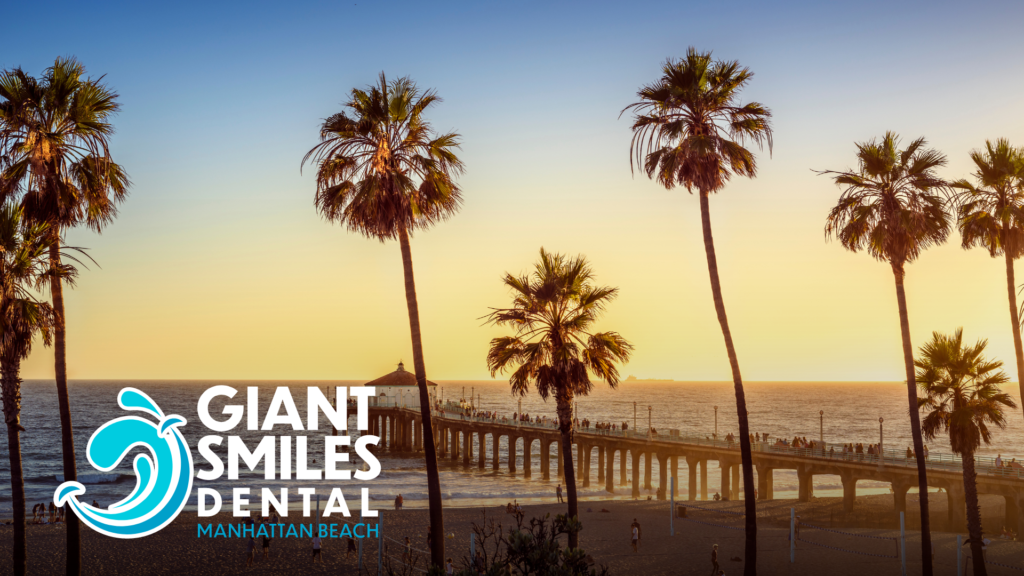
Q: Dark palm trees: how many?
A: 8